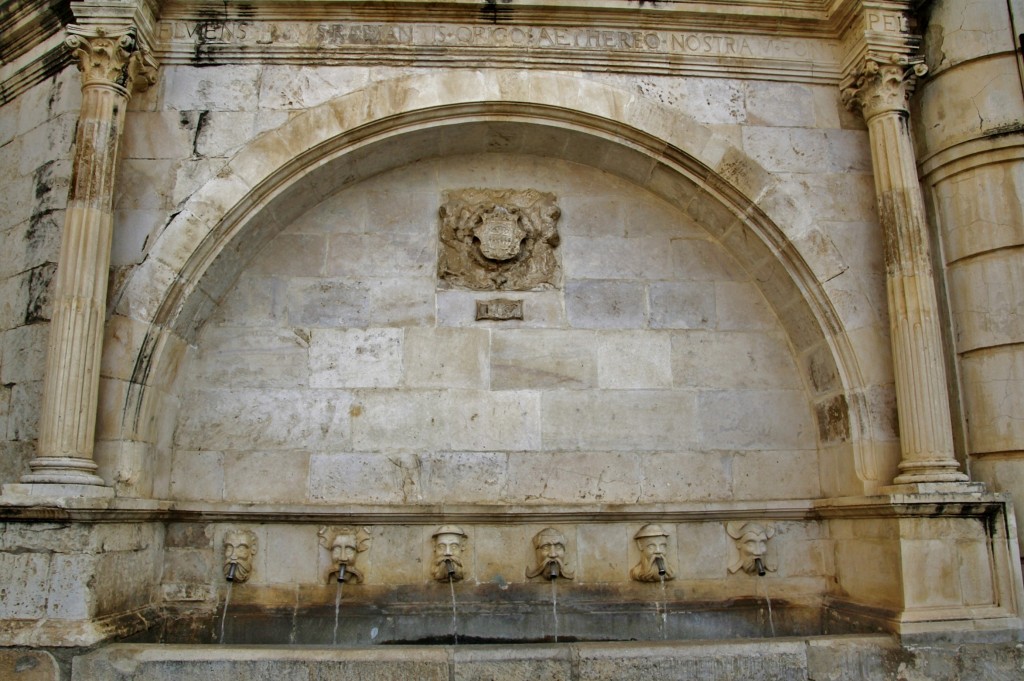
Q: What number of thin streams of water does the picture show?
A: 6